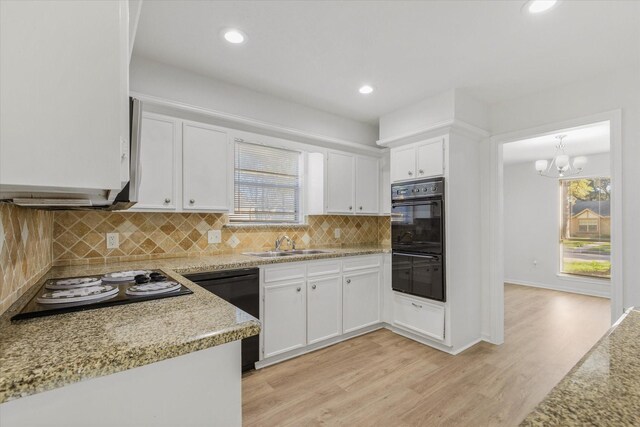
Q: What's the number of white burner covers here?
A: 4